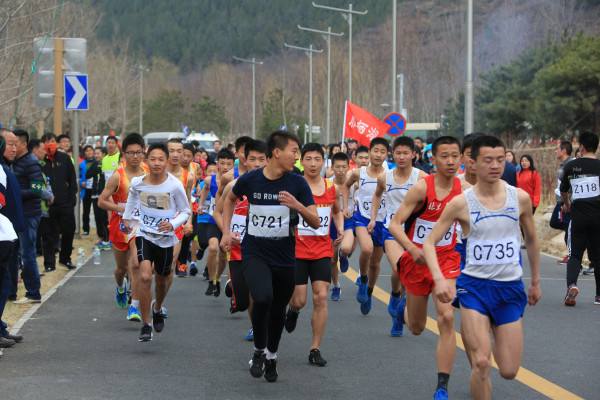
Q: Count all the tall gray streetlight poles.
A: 7